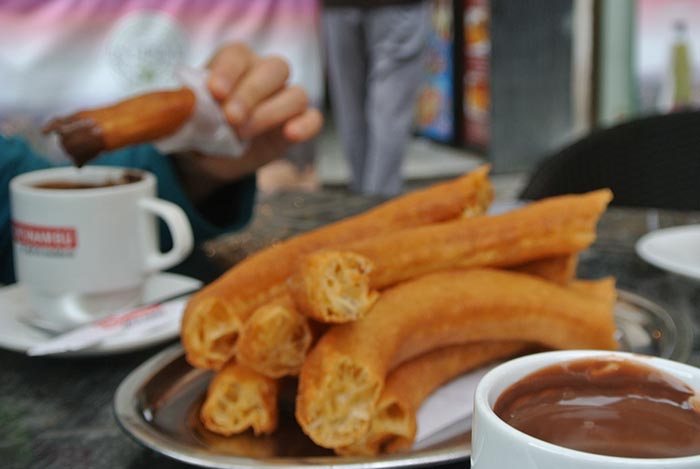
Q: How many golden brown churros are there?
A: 7